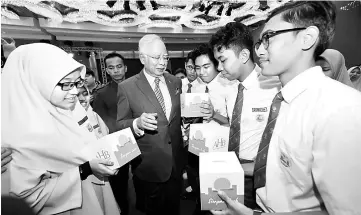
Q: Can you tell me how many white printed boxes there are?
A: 4